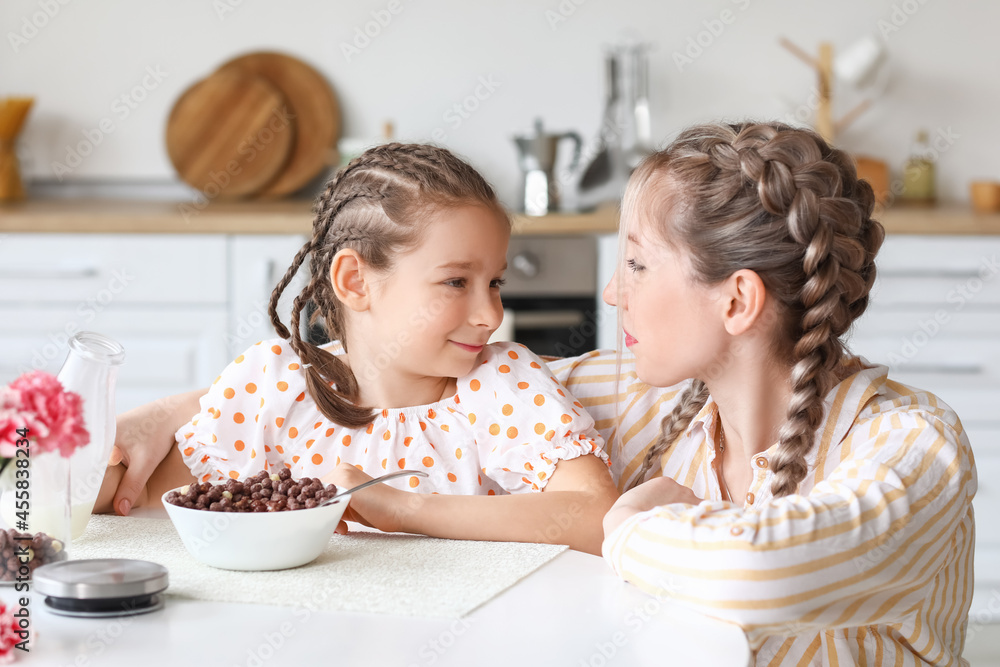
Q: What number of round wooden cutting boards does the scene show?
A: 2